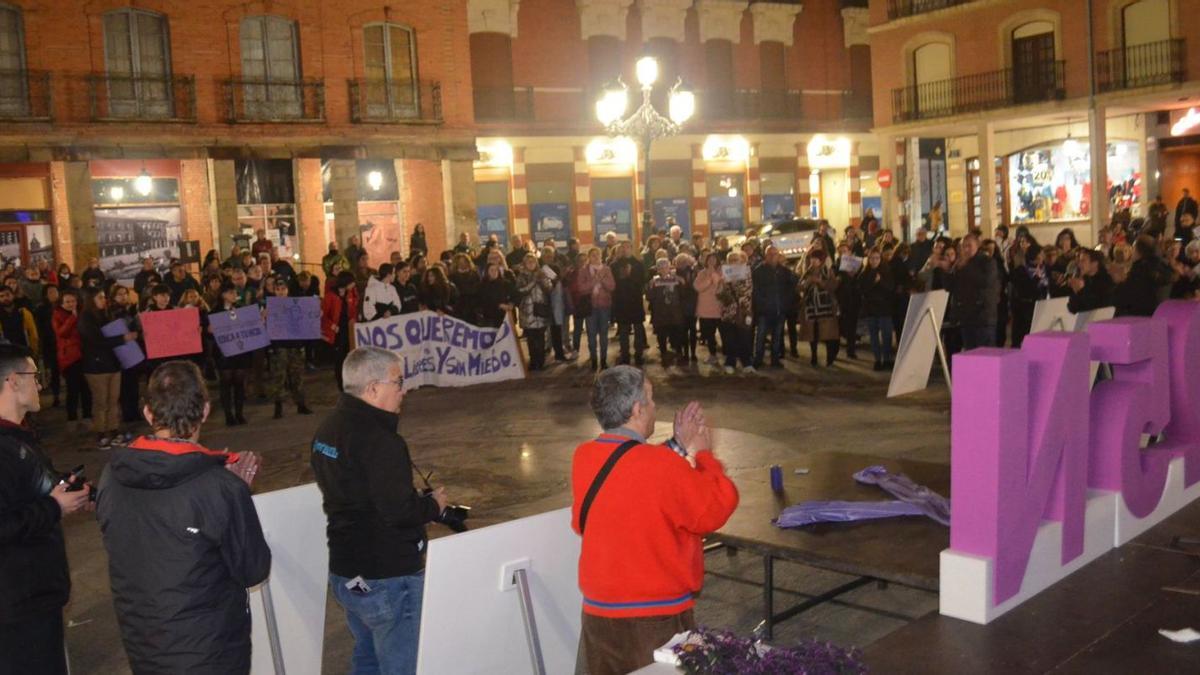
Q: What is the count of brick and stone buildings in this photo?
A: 3